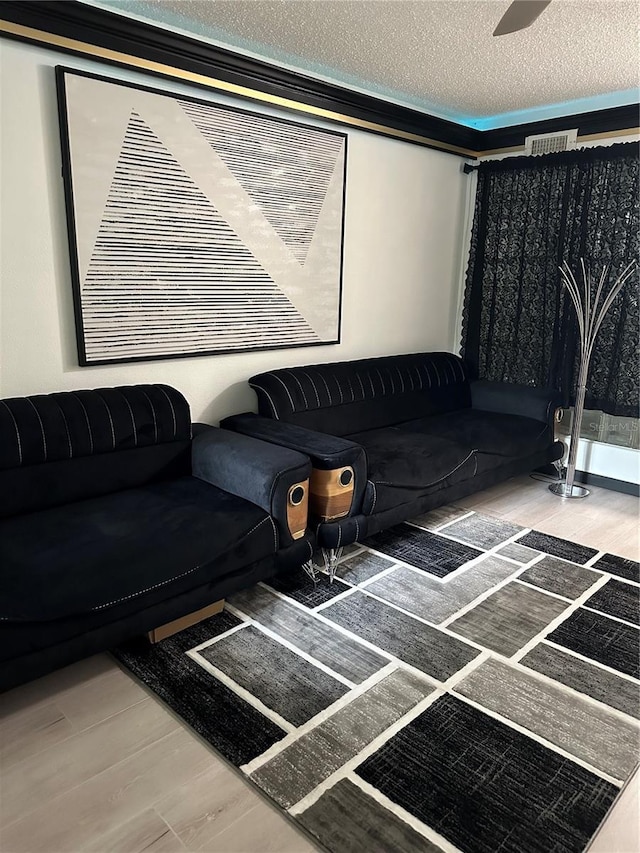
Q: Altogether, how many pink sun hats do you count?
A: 0